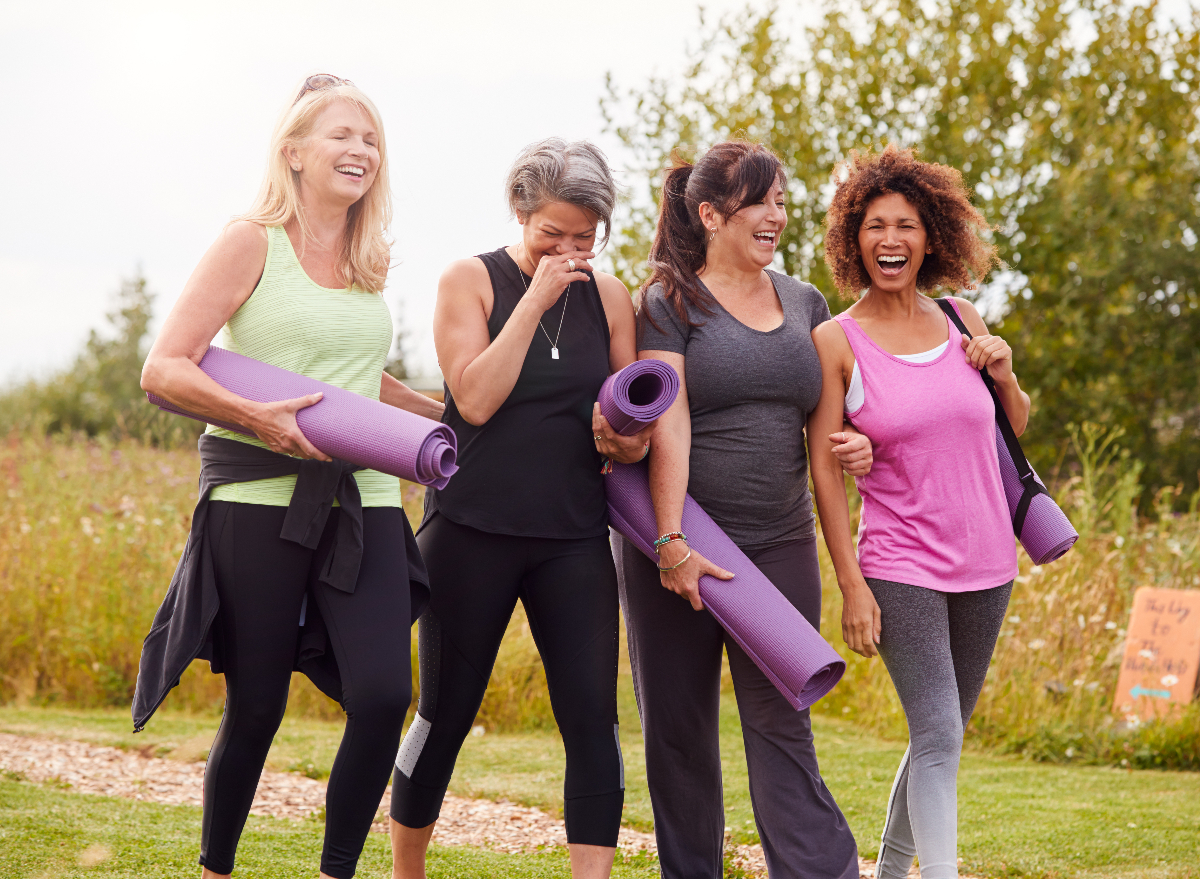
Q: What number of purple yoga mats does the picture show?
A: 4